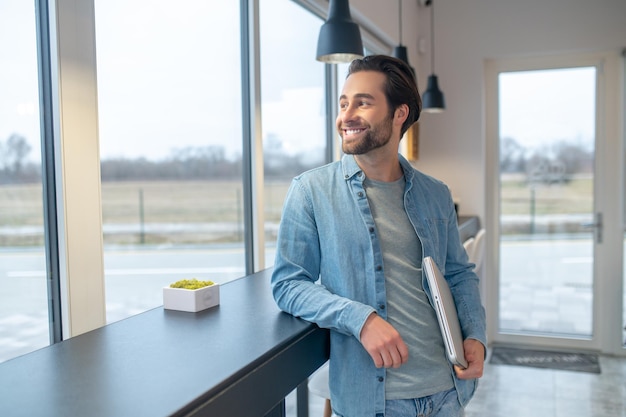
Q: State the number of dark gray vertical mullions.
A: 3